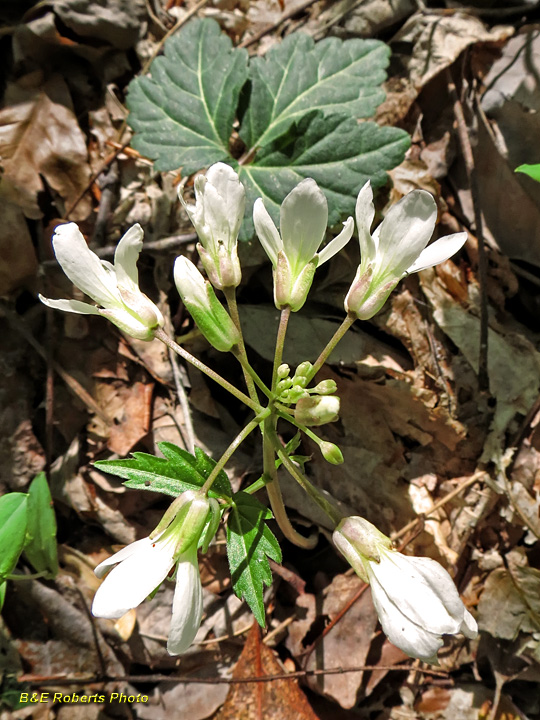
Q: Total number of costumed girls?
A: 0